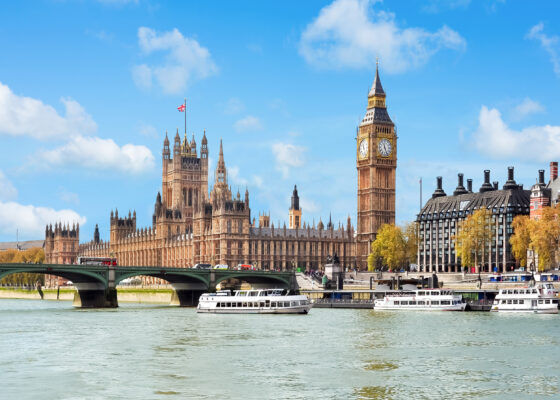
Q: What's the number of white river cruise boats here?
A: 3